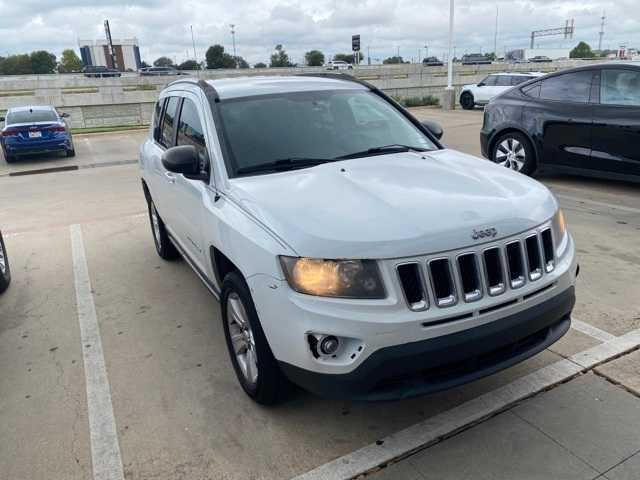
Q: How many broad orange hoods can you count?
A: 0